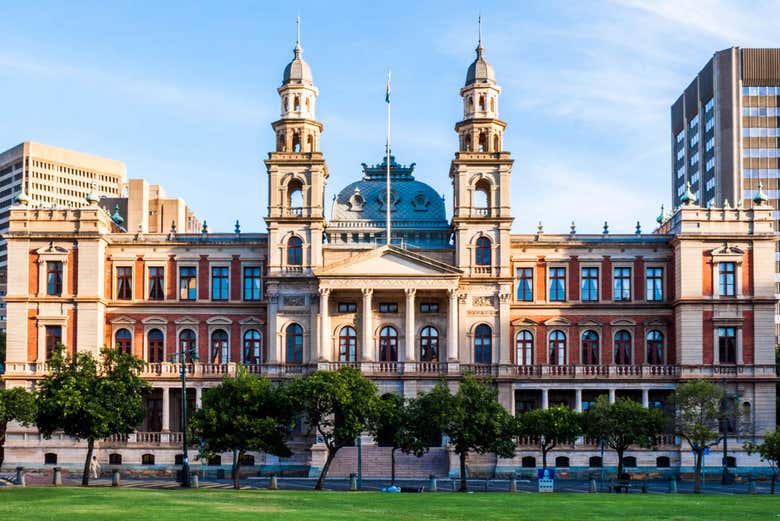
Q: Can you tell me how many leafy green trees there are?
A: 10